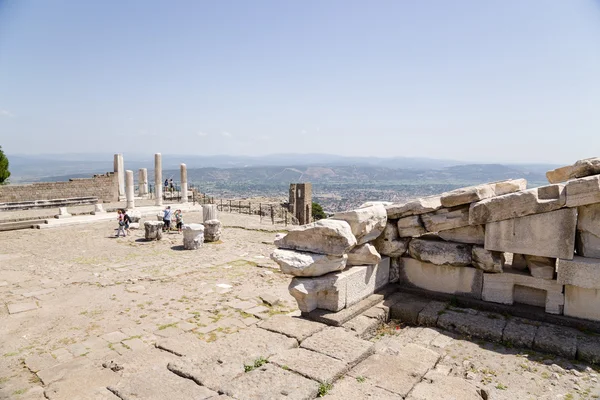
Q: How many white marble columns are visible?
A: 5